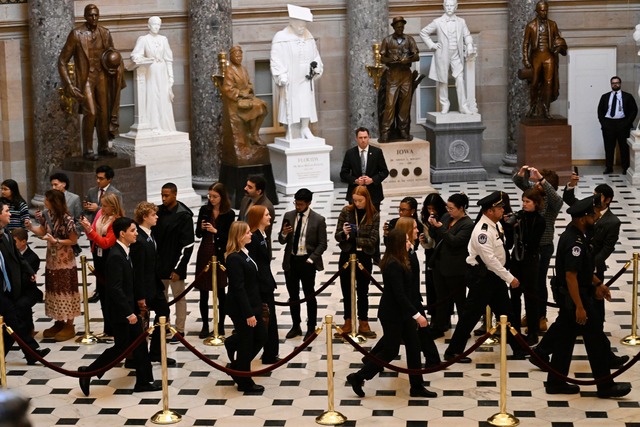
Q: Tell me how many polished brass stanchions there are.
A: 9